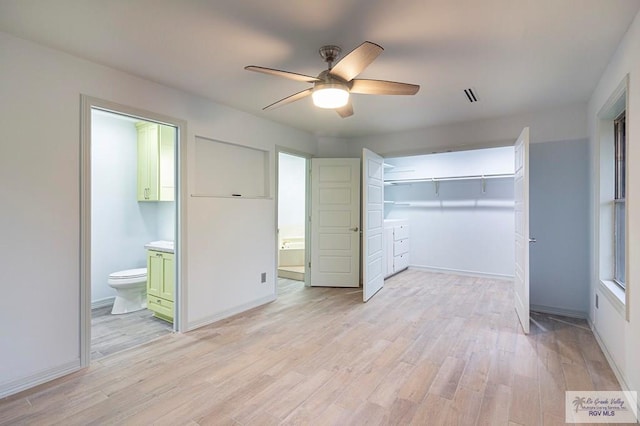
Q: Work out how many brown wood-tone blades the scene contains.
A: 5